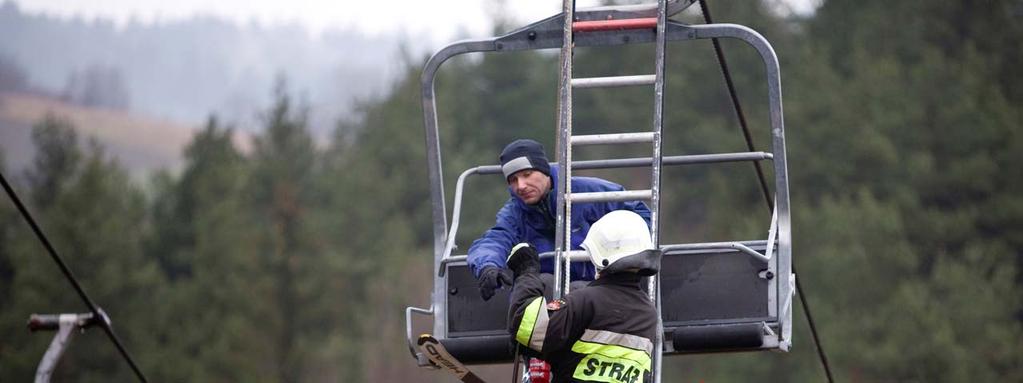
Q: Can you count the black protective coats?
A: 1